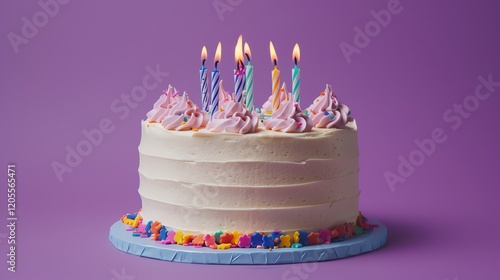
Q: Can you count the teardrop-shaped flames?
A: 6